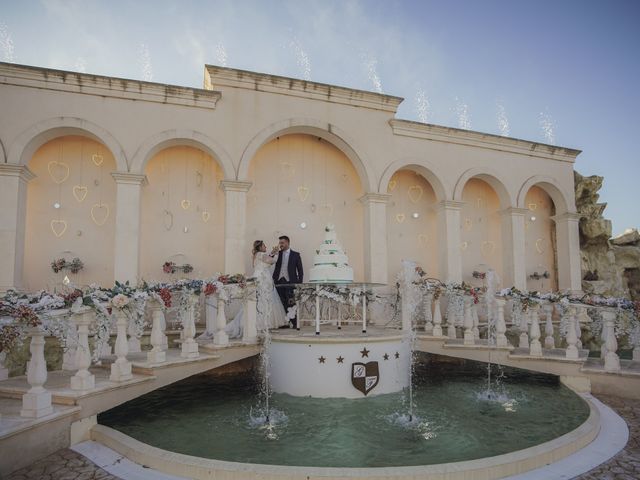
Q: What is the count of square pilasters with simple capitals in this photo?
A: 7